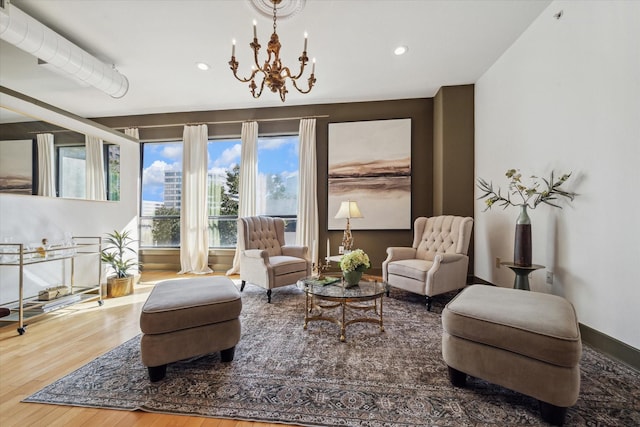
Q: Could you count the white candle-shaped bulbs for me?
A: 6